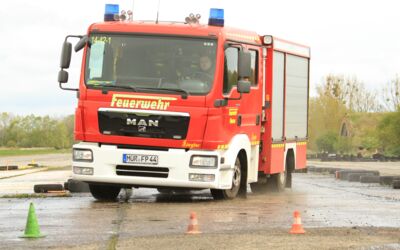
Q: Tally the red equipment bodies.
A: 1